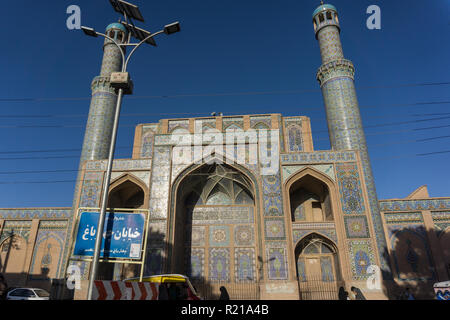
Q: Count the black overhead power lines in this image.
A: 7